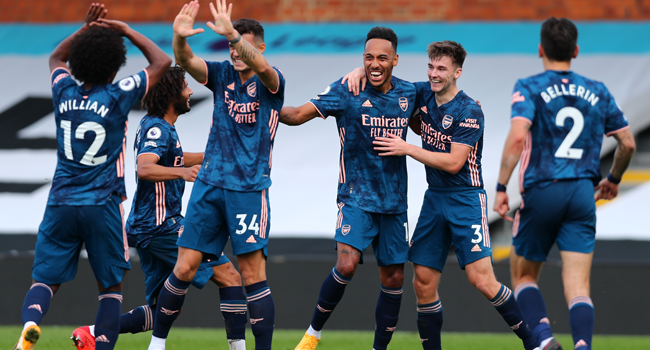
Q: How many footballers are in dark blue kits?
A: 6